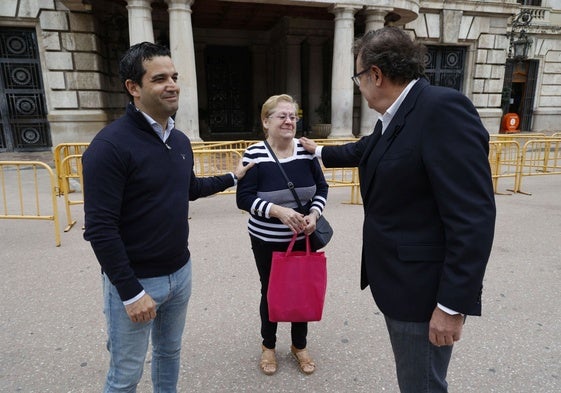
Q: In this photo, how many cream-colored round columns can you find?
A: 4